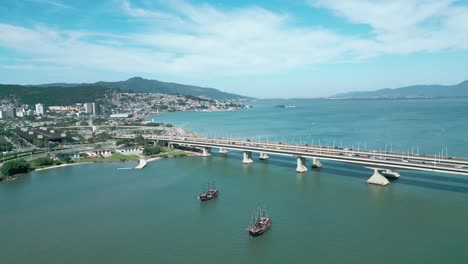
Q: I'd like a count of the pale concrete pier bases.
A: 8